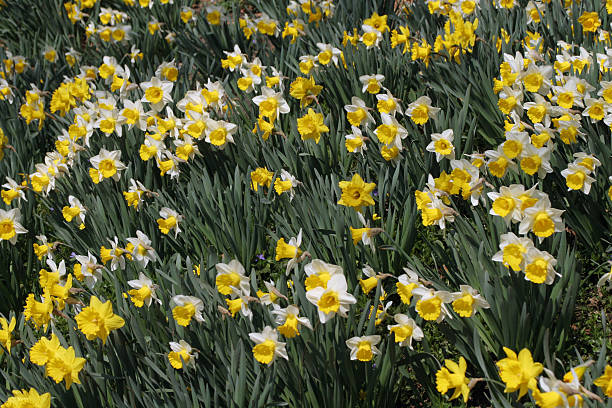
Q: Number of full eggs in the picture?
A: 0